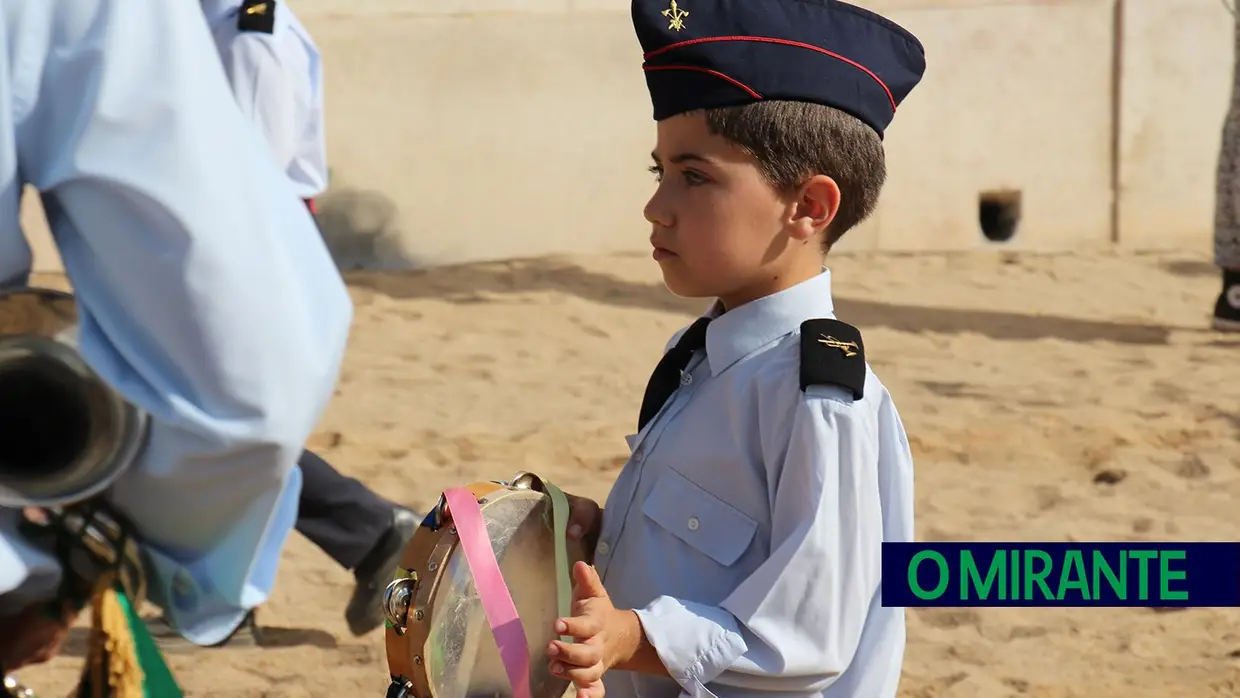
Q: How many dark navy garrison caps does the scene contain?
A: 1